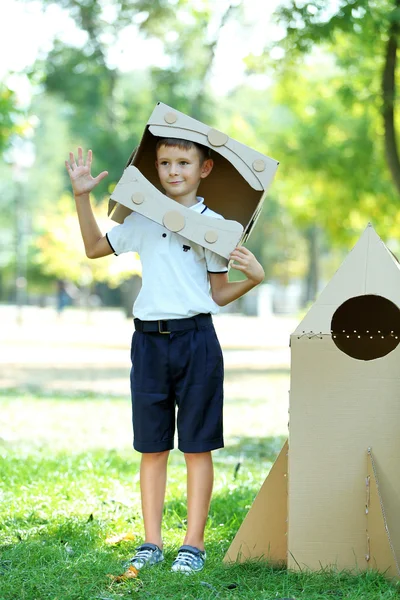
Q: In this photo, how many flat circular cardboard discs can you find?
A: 6